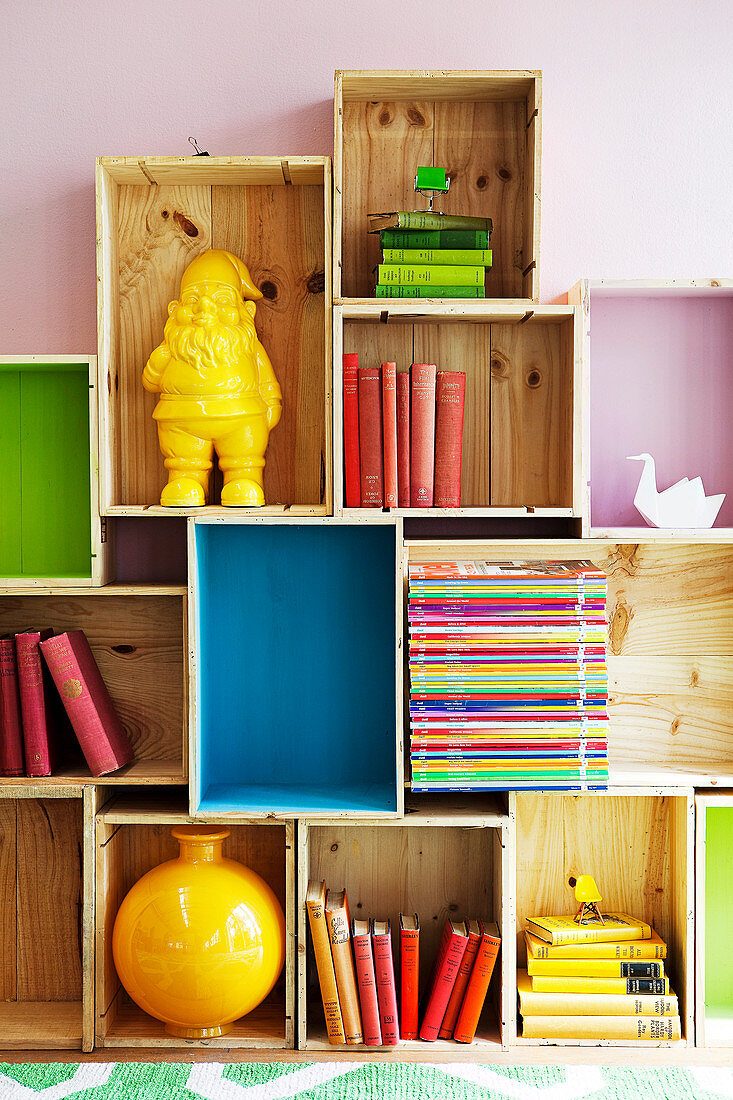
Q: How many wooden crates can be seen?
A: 13